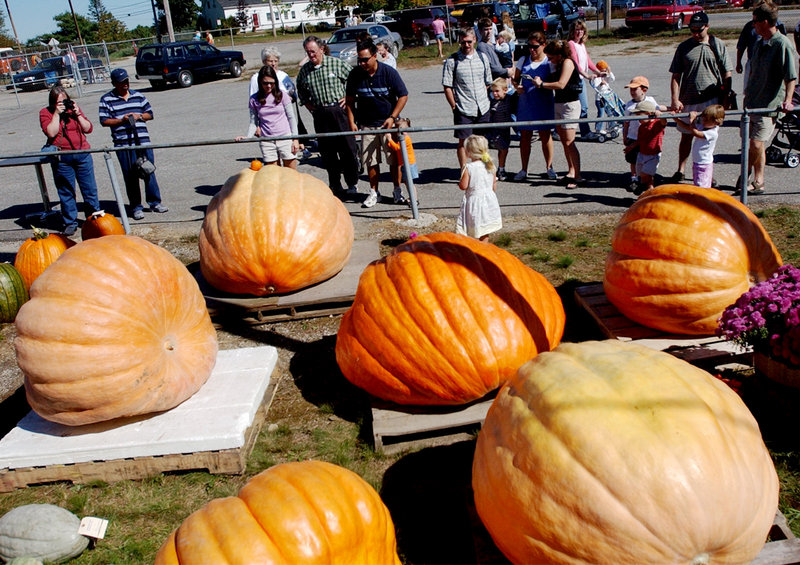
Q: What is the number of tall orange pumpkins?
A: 6